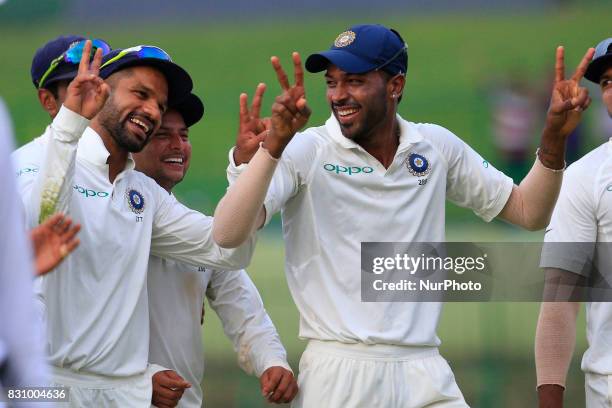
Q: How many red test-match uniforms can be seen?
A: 0